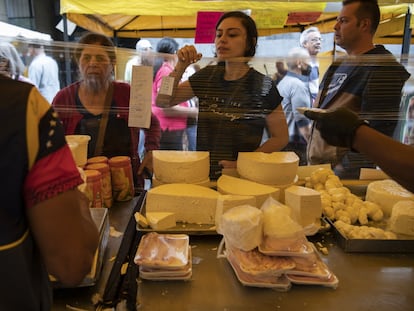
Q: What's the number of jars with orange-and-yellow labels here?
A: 4